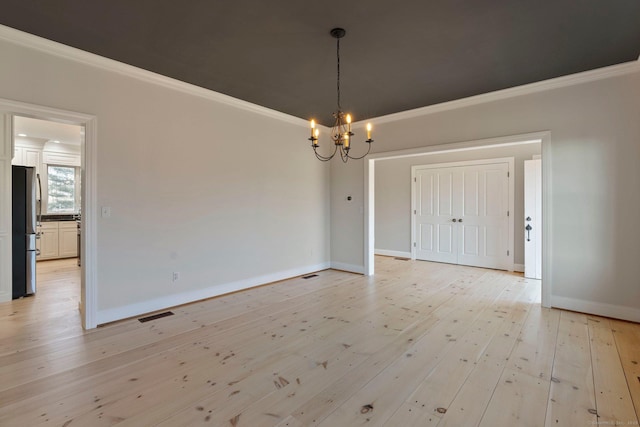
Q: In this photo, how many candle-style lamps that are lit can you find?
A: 5